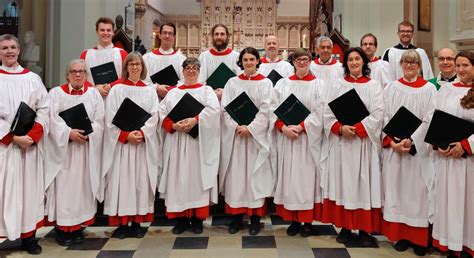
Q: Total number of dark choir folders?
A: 13